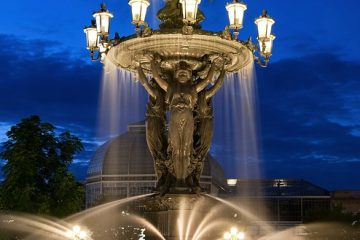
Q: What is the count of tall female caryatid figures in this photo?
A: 3